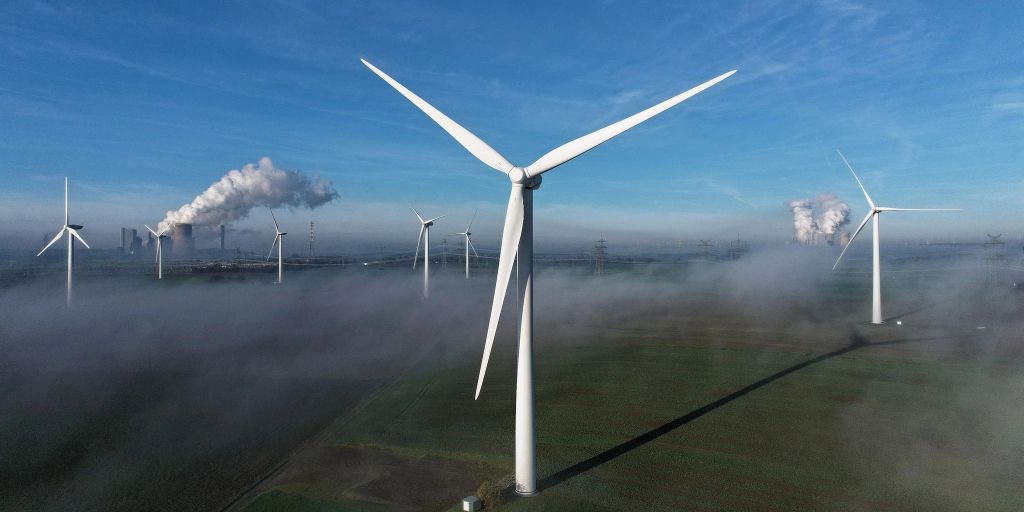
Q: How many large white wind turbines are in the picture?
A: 7